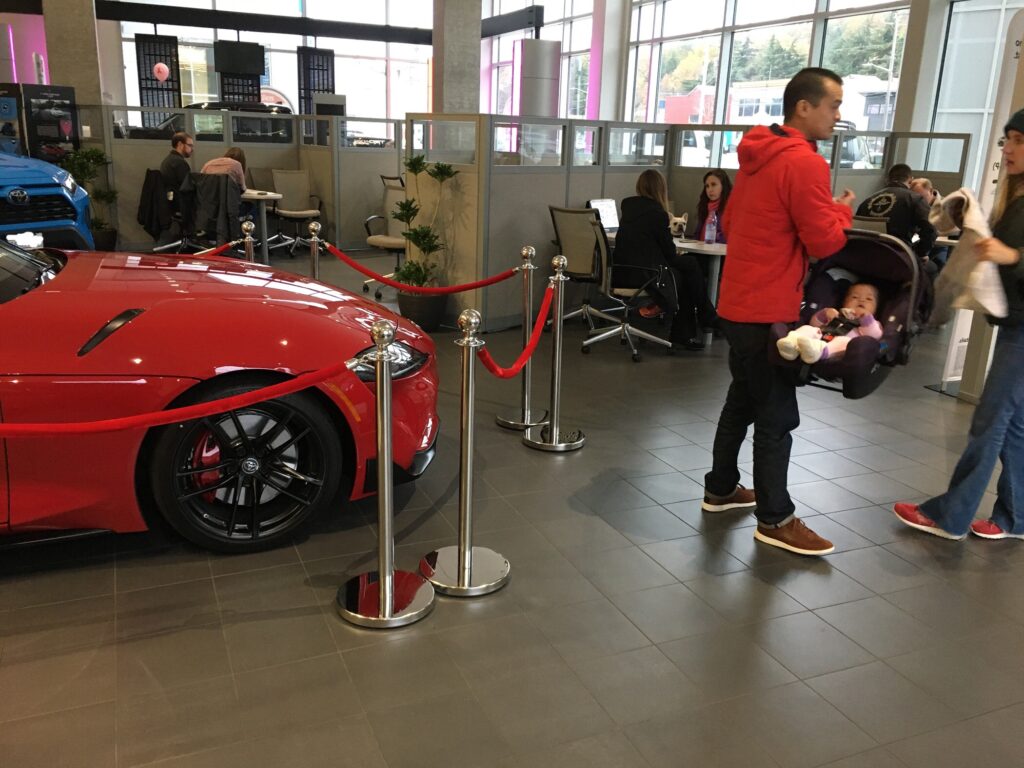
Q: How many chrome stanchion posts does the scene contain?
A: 6